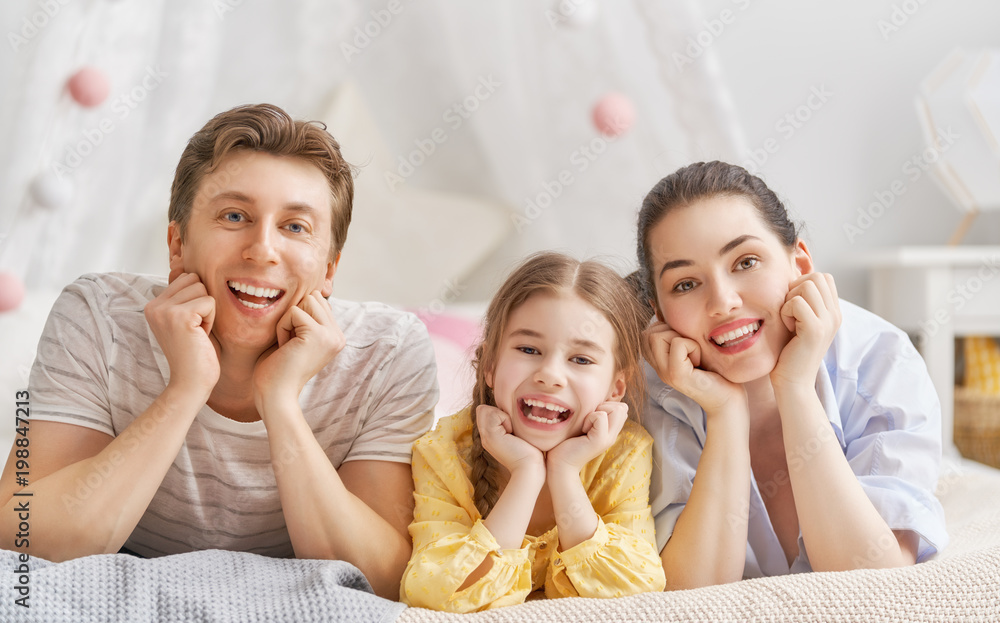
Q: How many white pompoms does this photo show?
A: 2